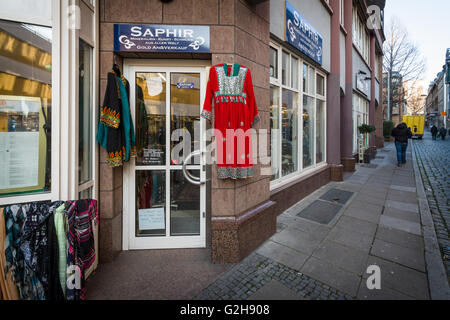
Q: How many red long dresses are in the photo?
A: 1